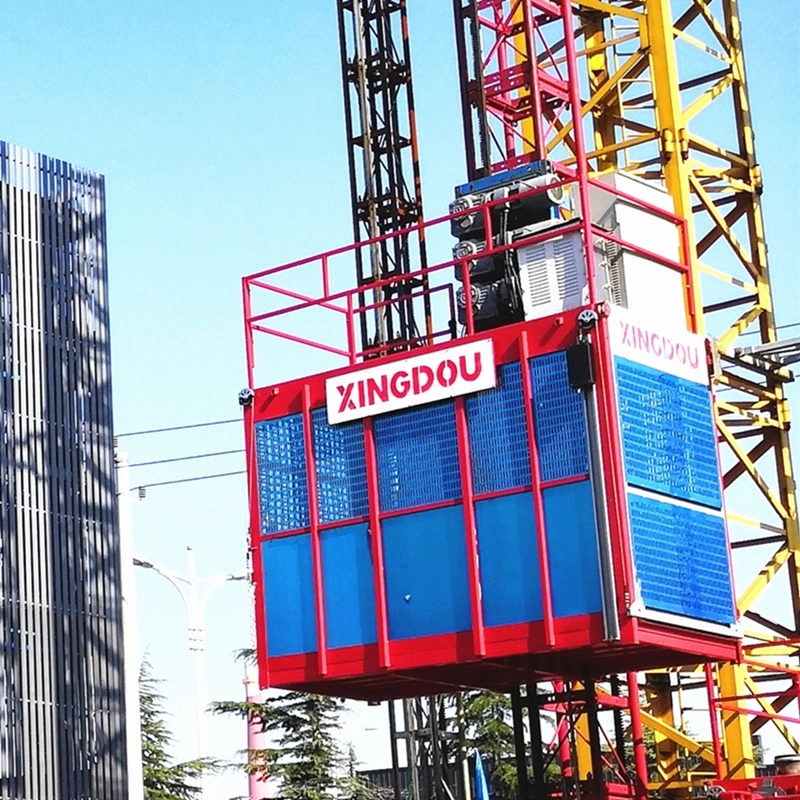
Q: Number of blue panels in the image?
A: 12